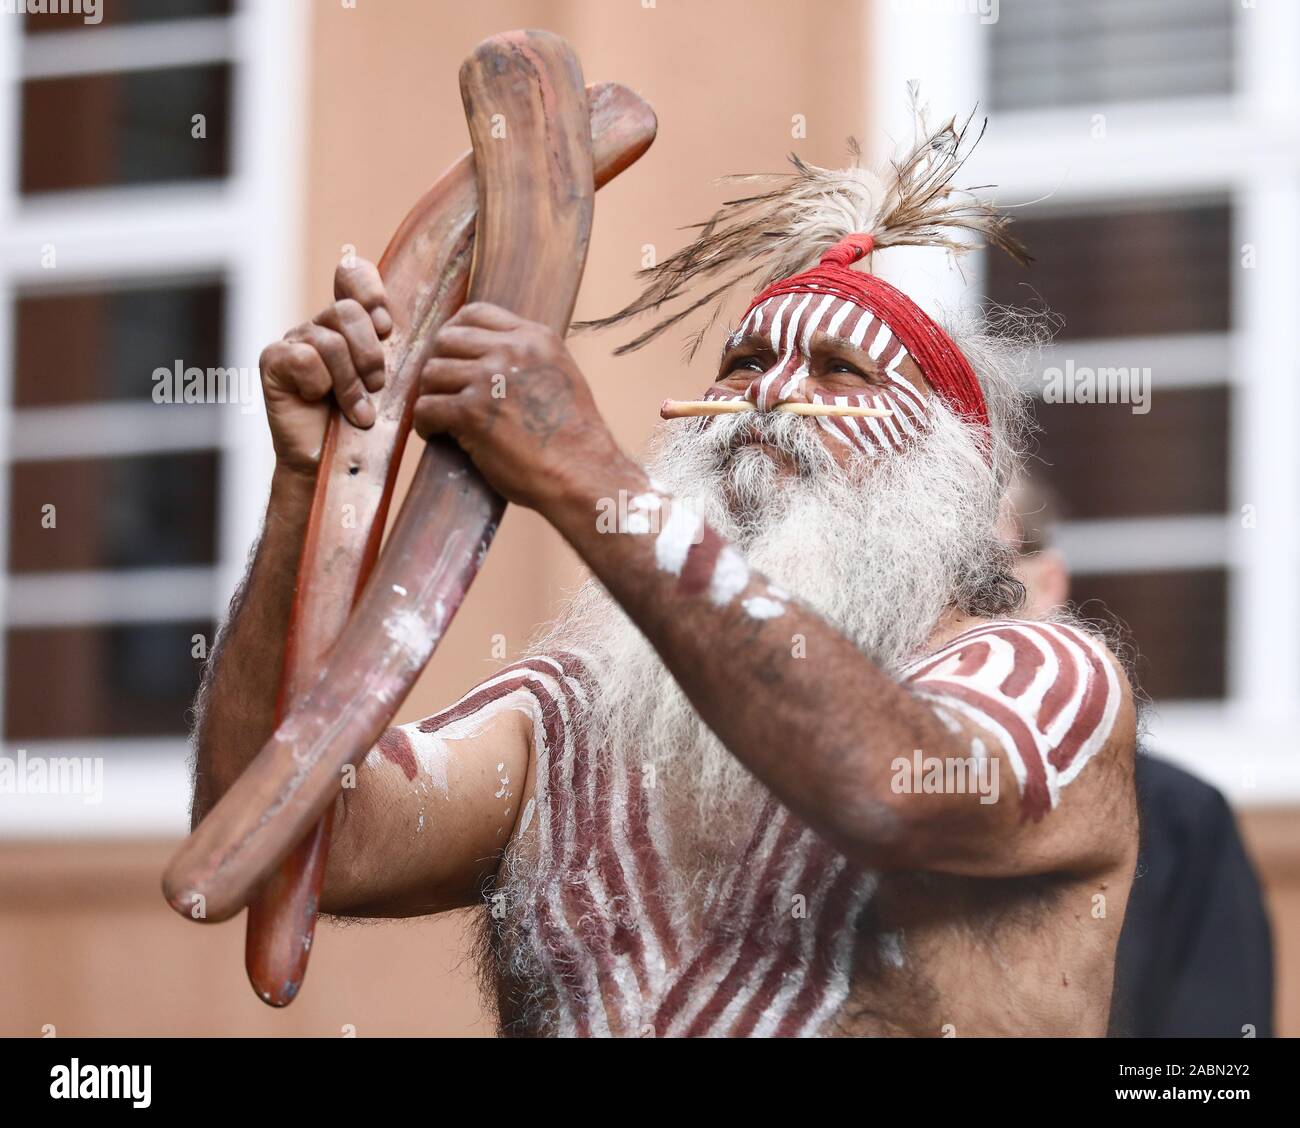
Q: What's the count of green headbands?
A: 0